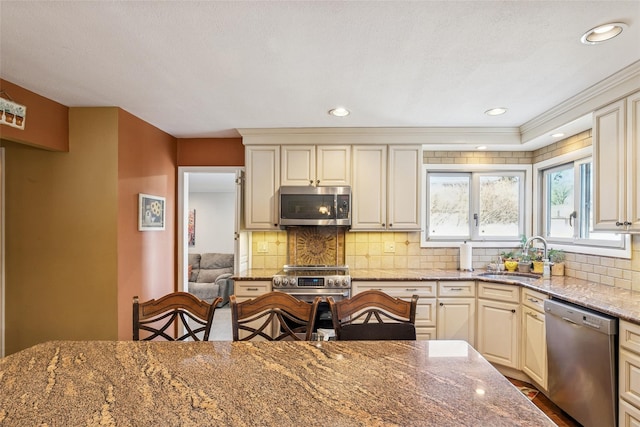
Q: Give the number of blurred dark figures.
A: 0